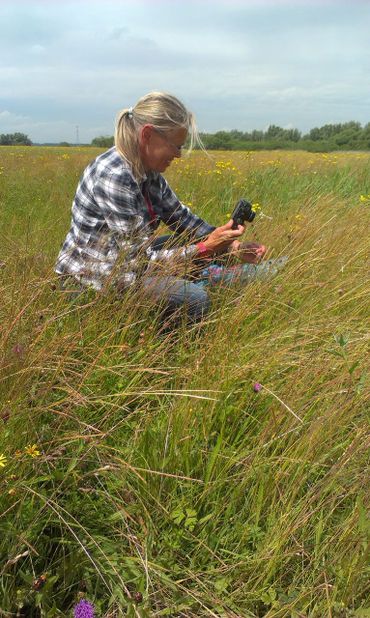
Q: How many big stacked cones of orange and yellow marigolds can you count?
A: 0